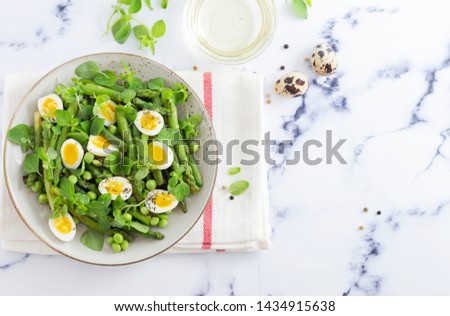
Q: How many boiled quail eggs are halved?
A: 9